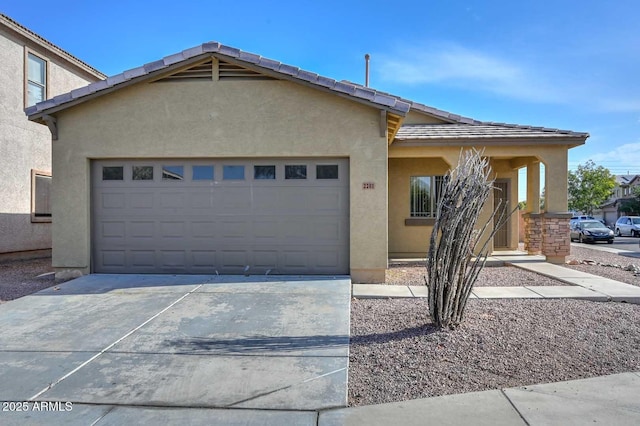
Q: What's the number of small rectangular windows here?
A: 8